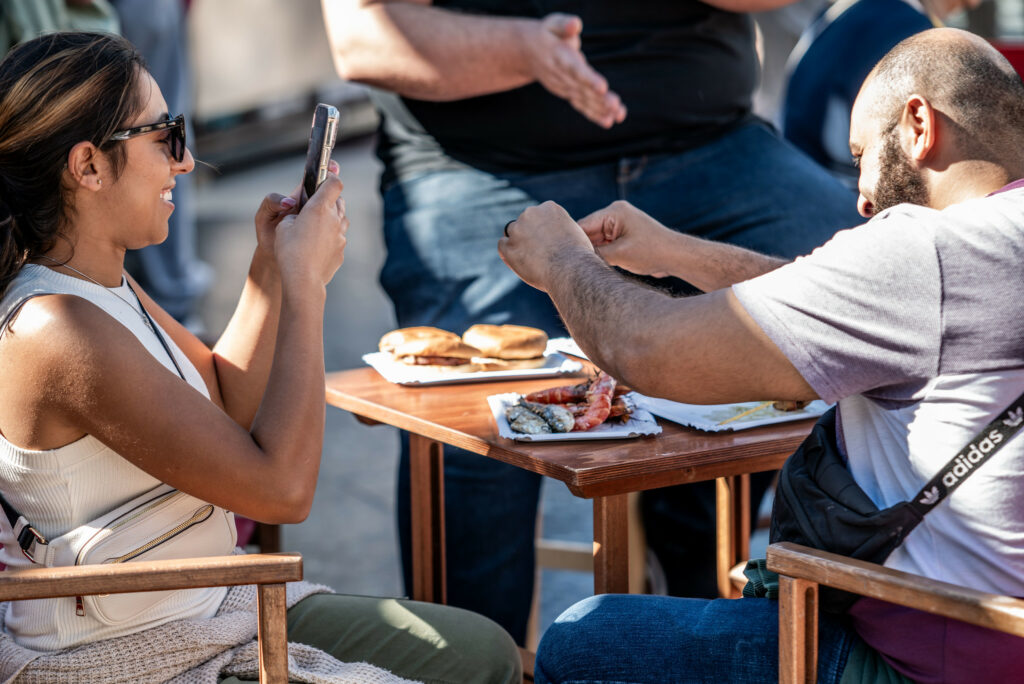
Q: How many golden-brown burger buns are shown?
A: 2